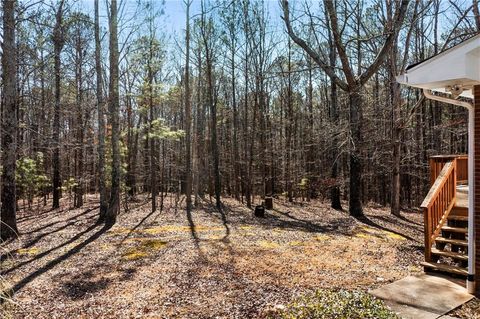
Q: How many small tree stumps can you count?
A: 2